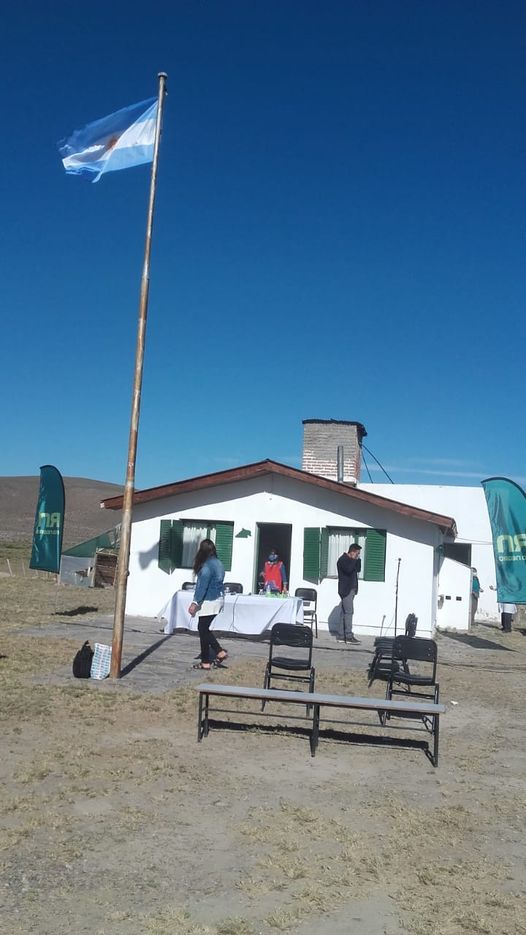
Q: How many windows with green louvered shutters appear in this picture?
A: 2